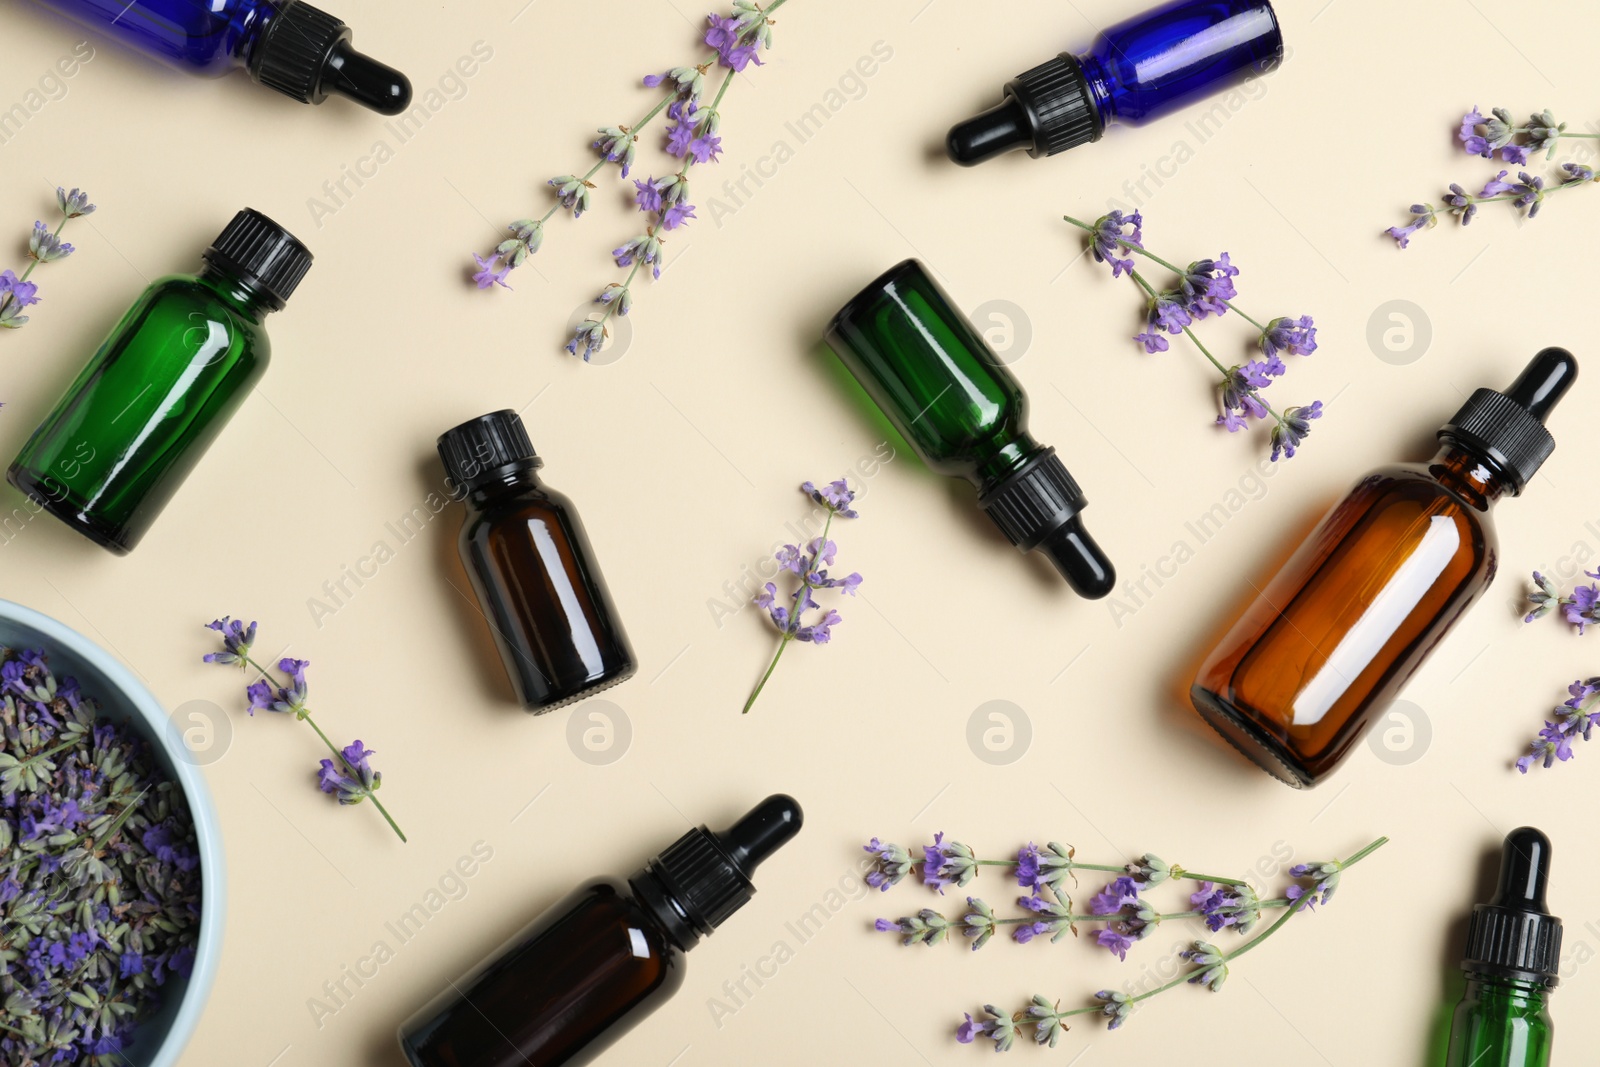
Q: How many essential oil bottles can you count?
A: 8